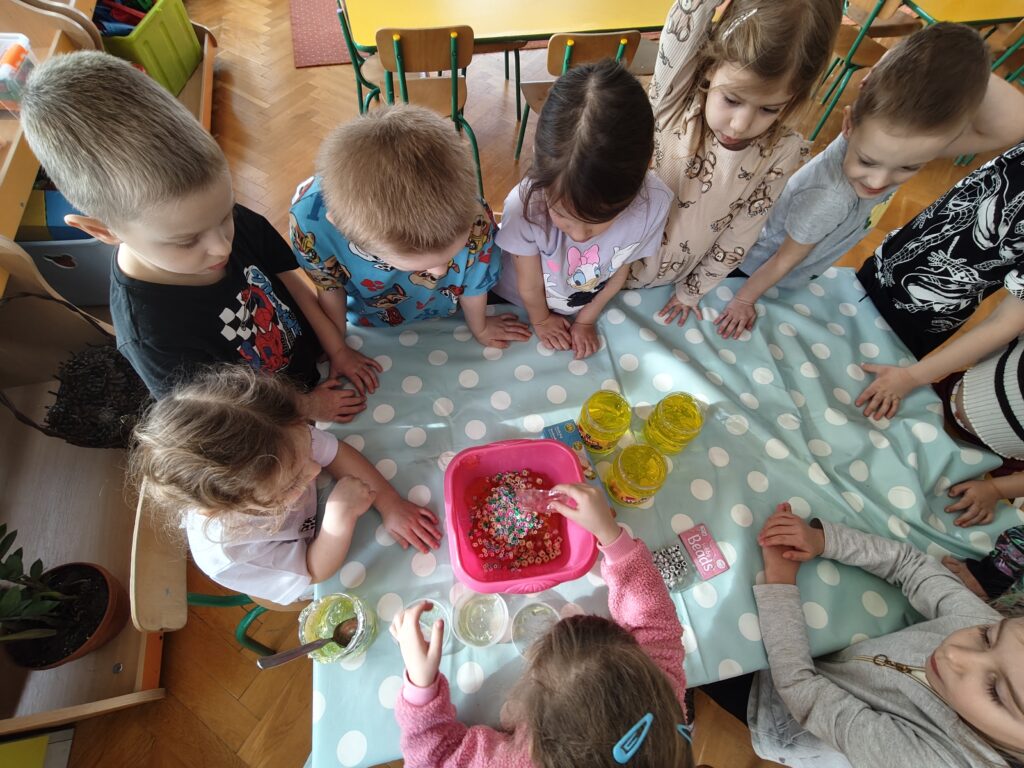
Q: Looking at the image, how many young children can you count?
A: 11